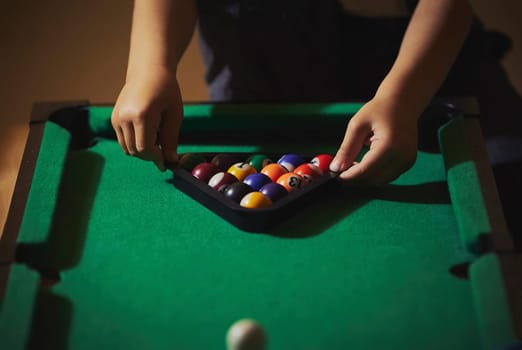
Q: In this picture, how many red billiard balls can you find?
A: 2